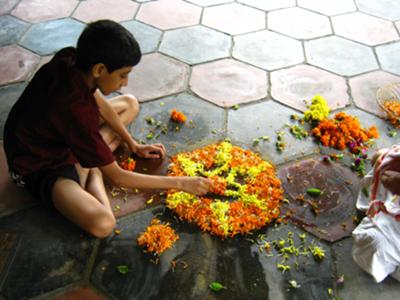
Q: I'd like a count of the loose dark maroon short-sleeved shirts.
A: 1